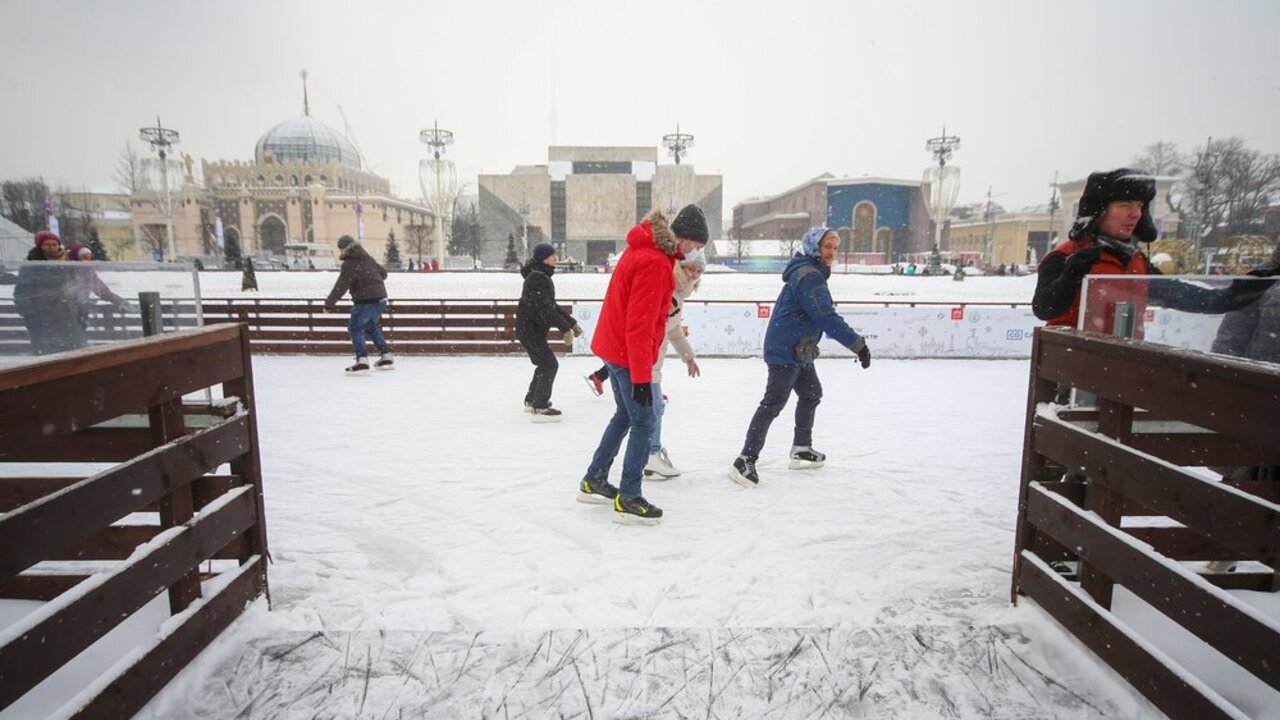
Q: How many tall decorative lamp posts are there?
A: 4